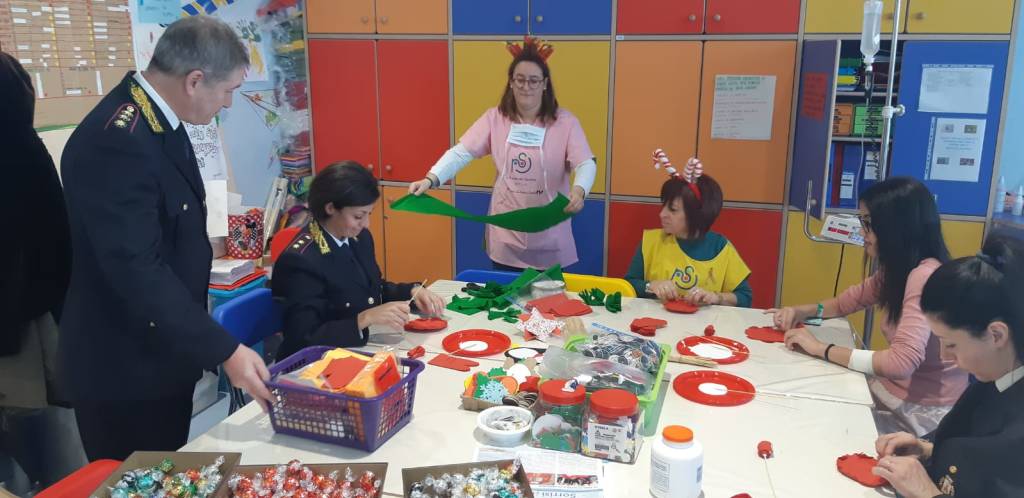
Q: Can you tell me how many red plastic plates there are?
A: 3